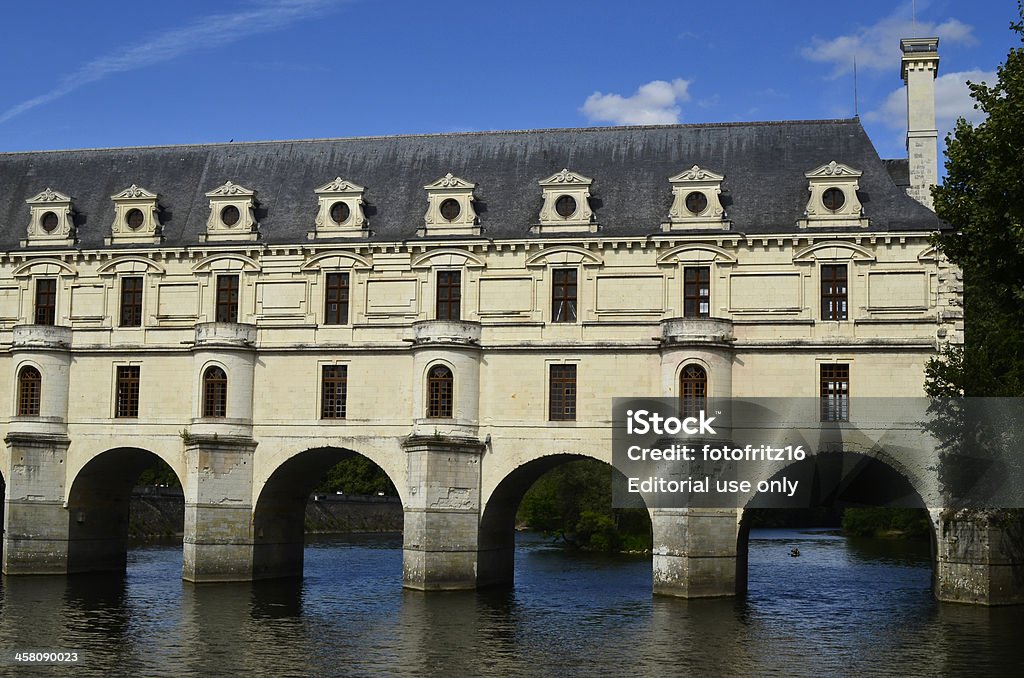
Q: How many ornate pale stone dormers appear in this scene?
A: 8